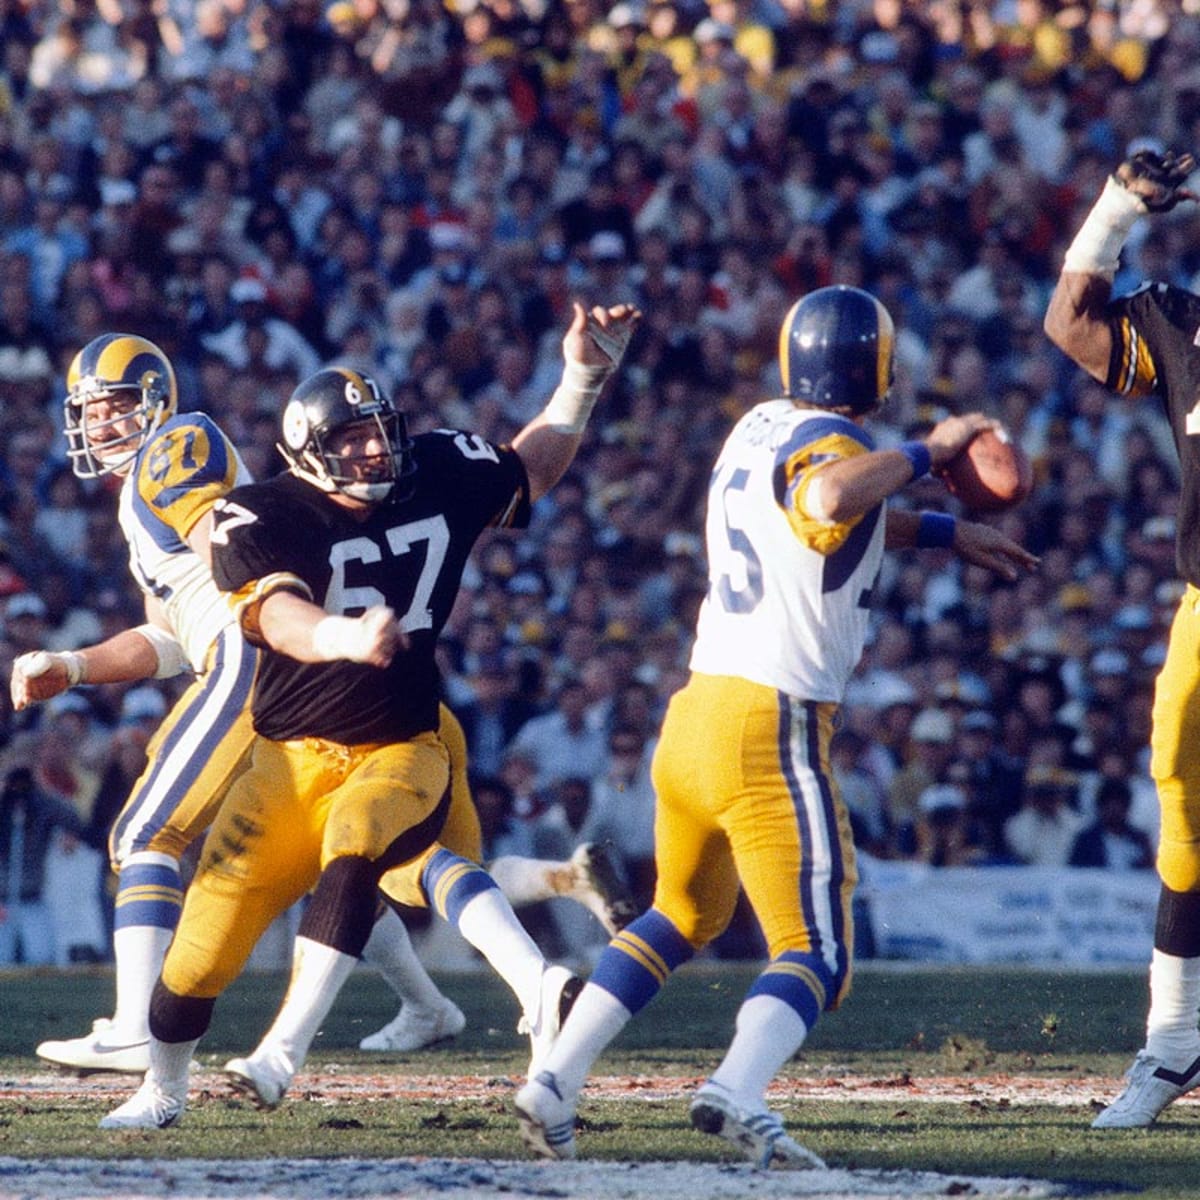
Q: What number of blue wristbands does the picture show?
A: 2